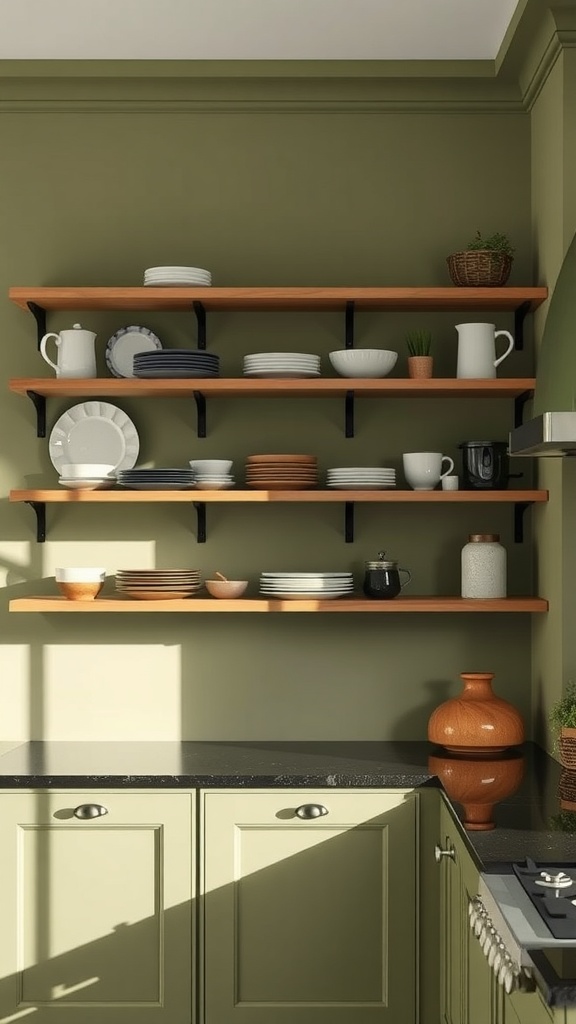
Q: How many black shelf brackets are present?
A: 12